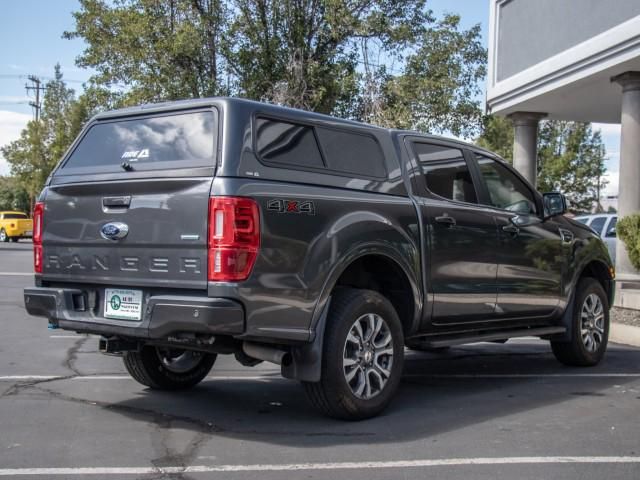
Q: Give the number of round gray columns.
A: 2